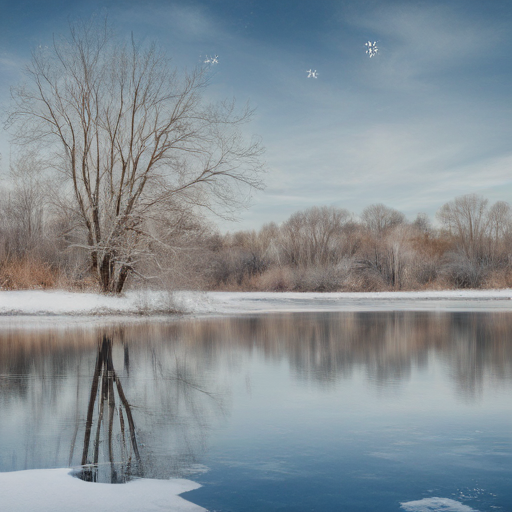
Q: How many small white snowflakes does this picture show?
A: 3